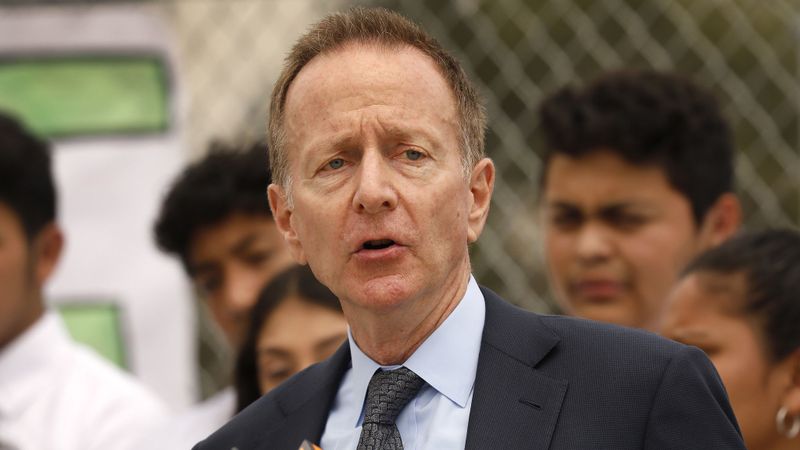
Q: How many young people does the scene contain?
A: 5